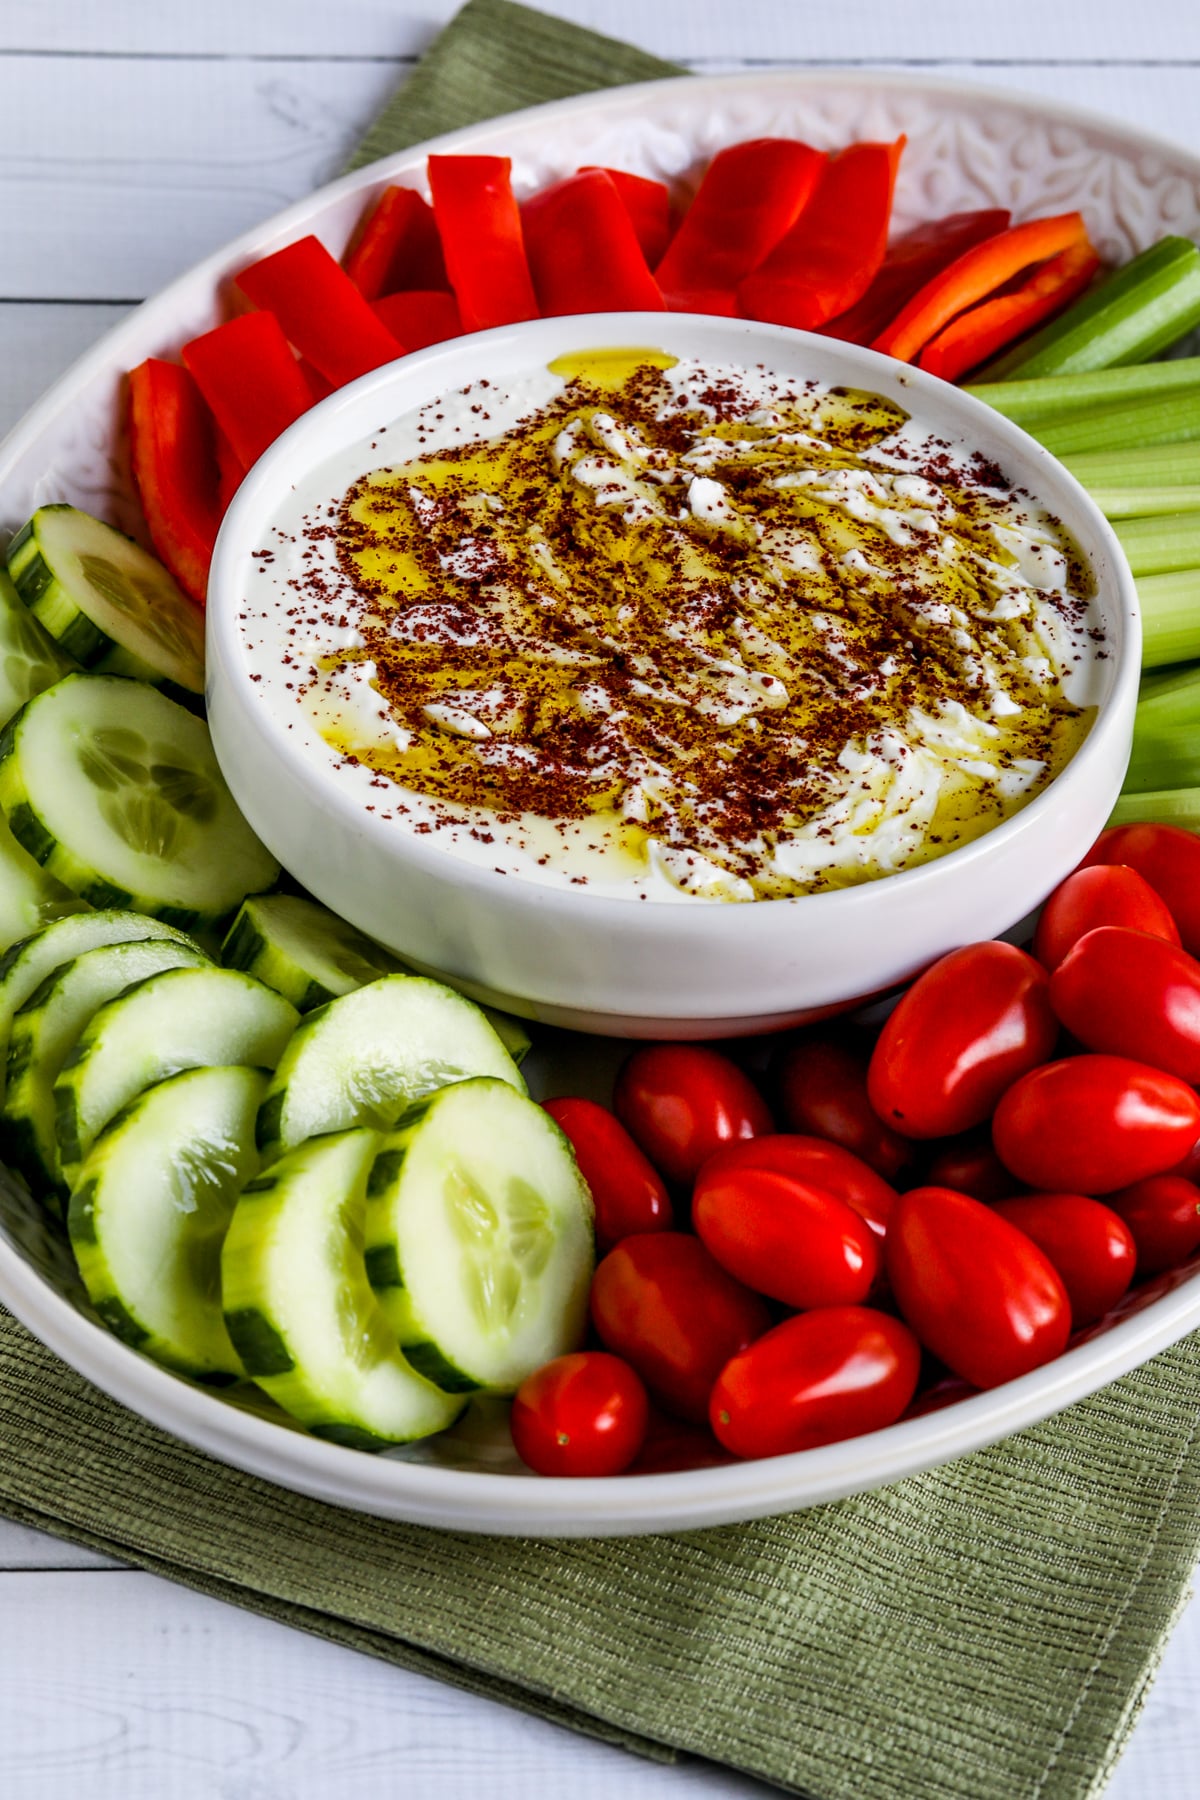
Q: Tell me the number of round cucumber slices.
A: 12